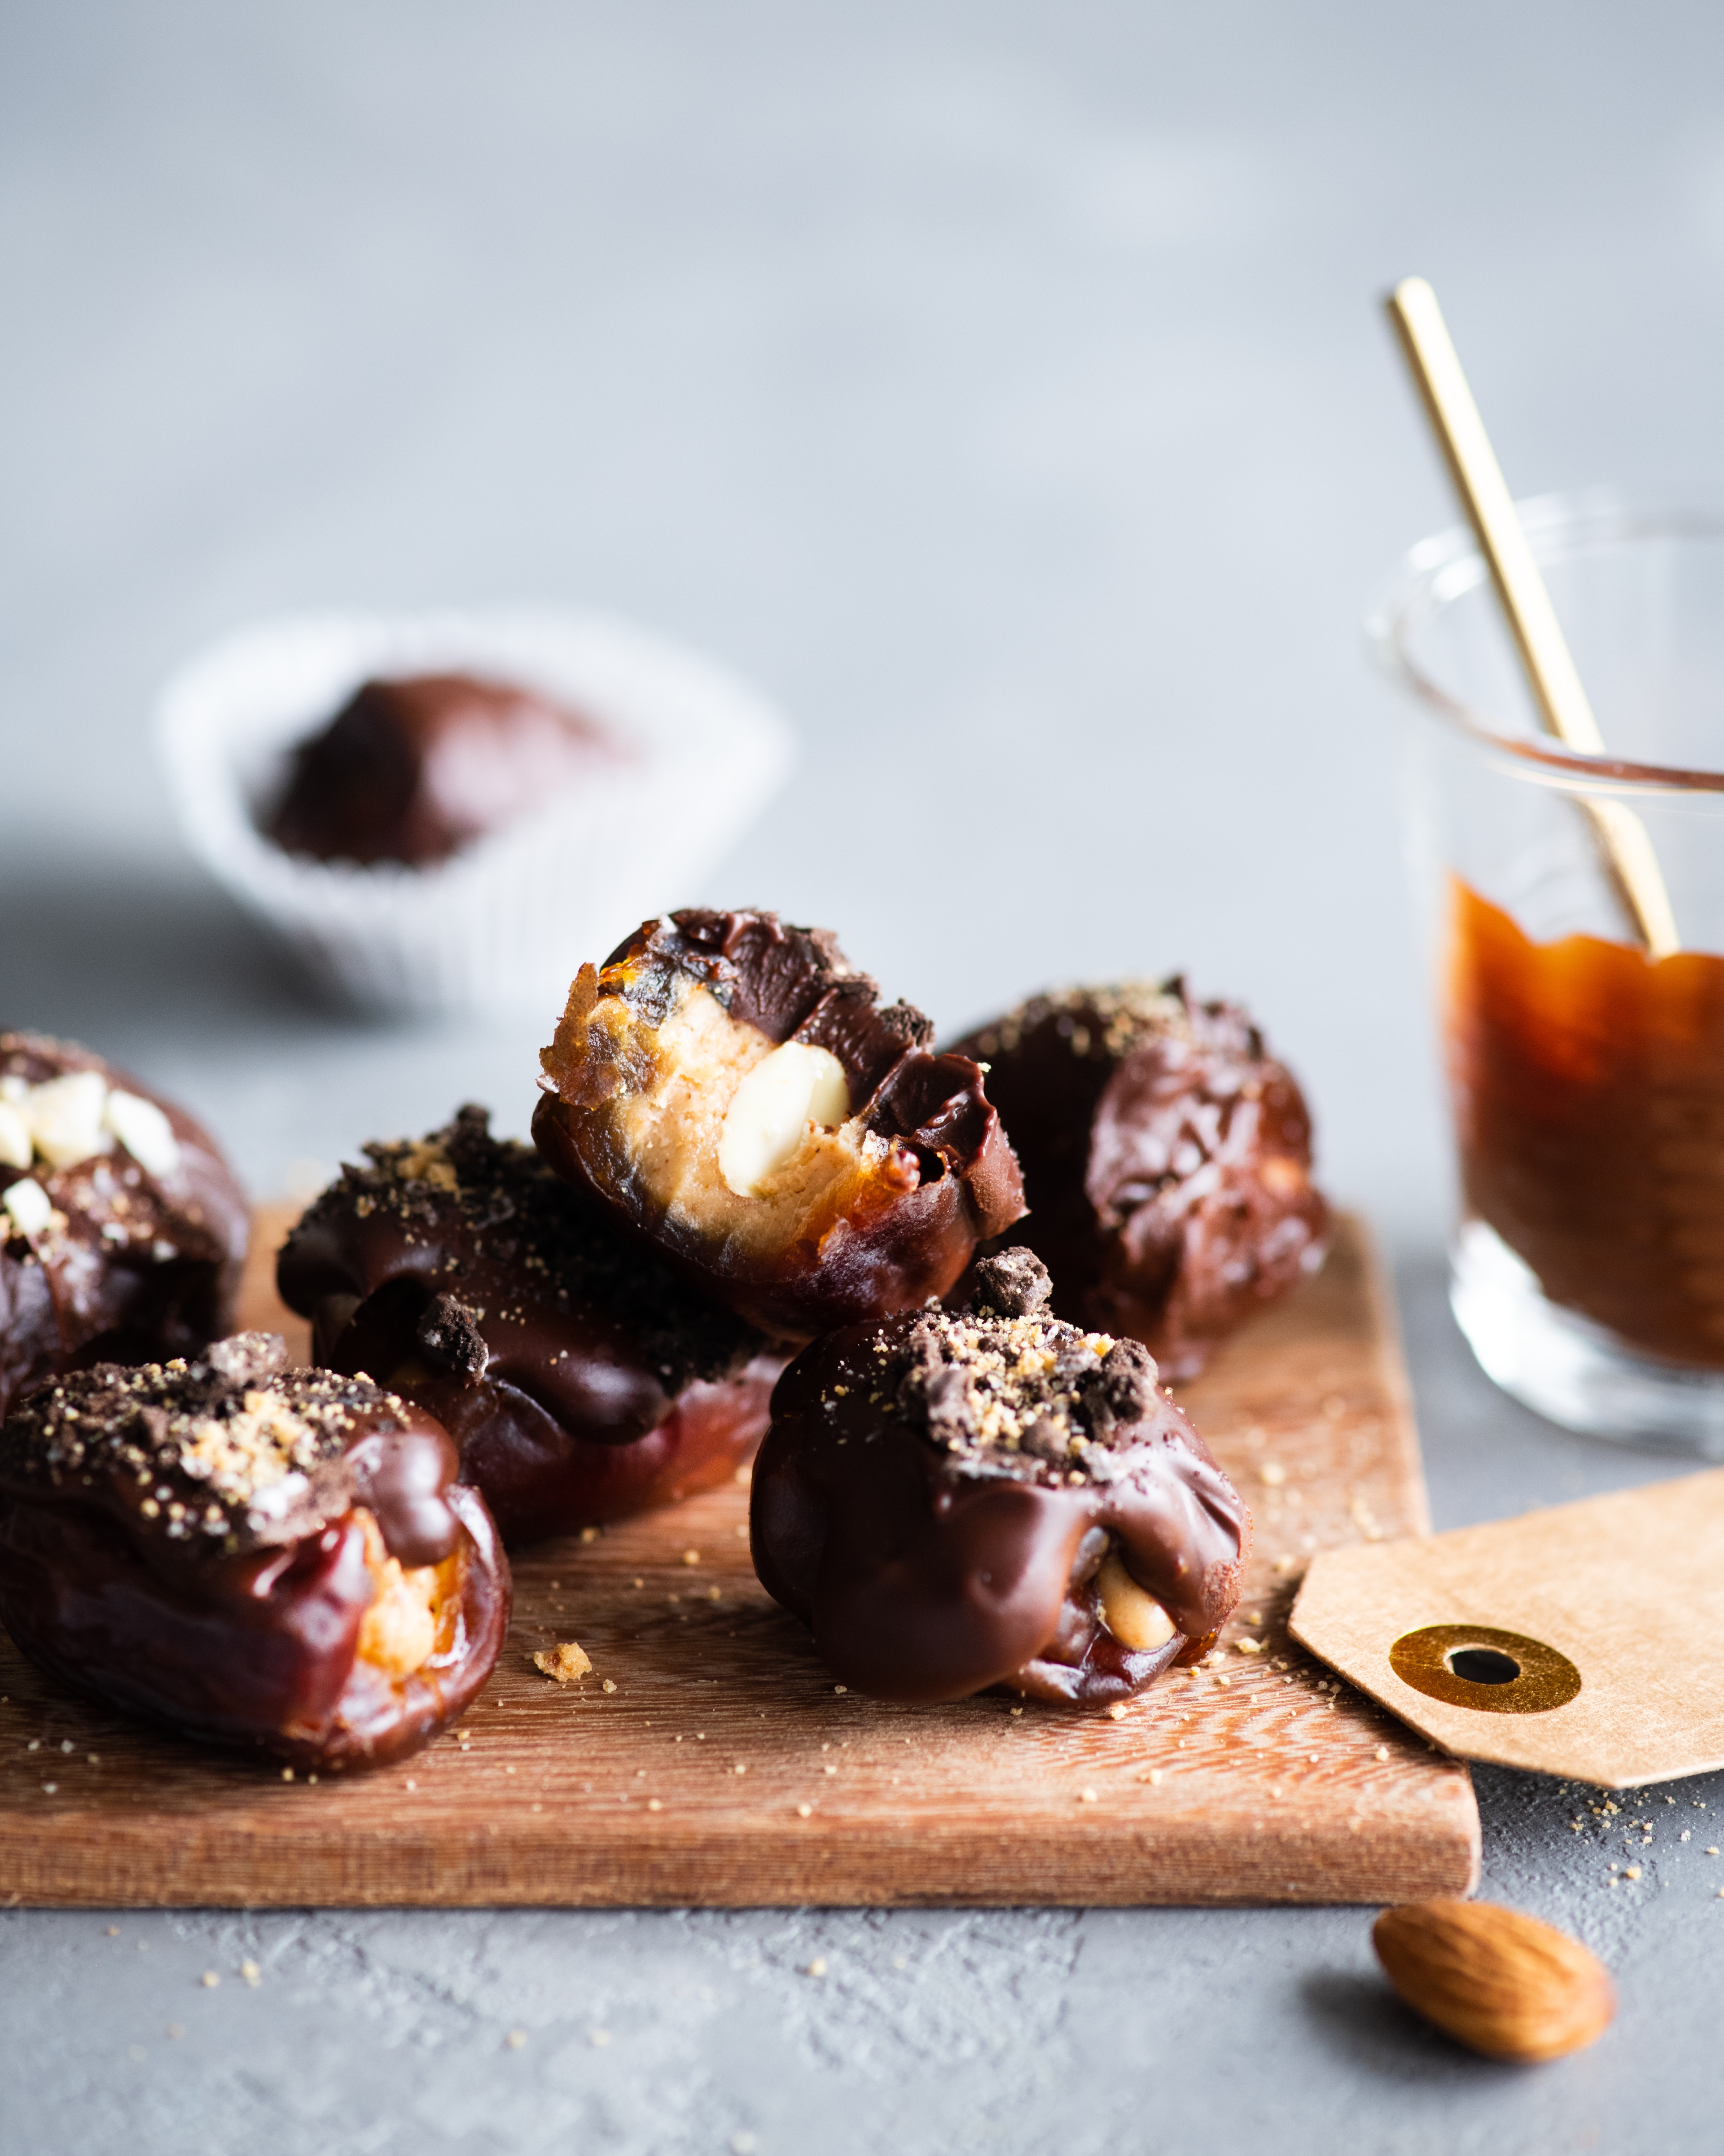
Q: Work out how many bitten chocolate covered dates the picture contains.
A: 1